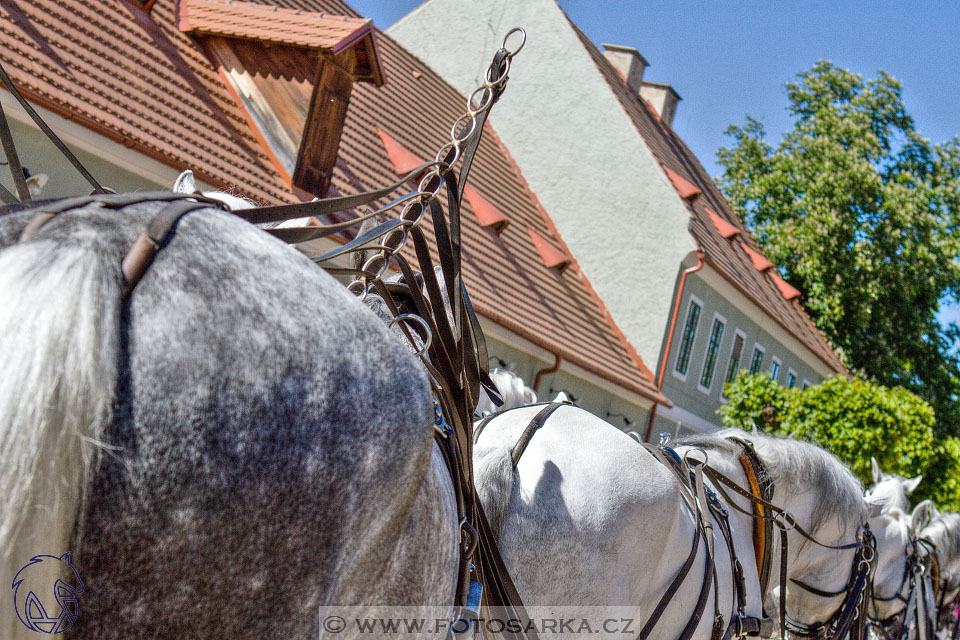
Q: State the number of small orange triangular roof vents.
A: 7